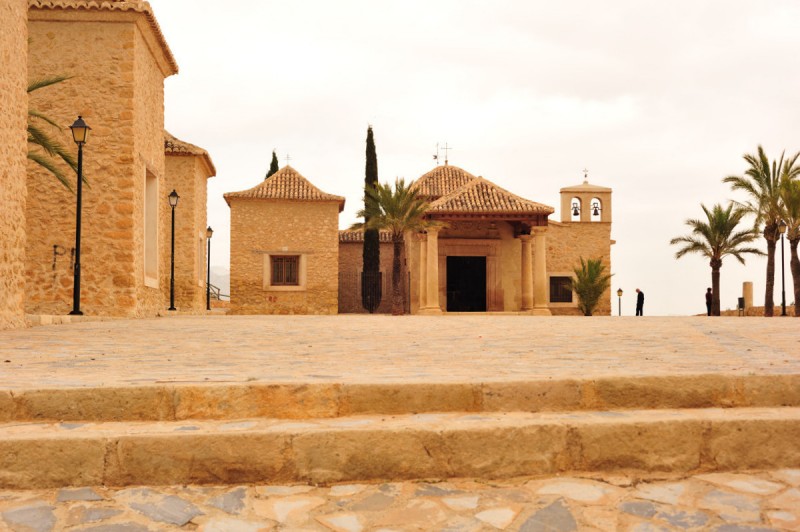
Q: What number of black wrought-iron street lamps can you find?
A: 5